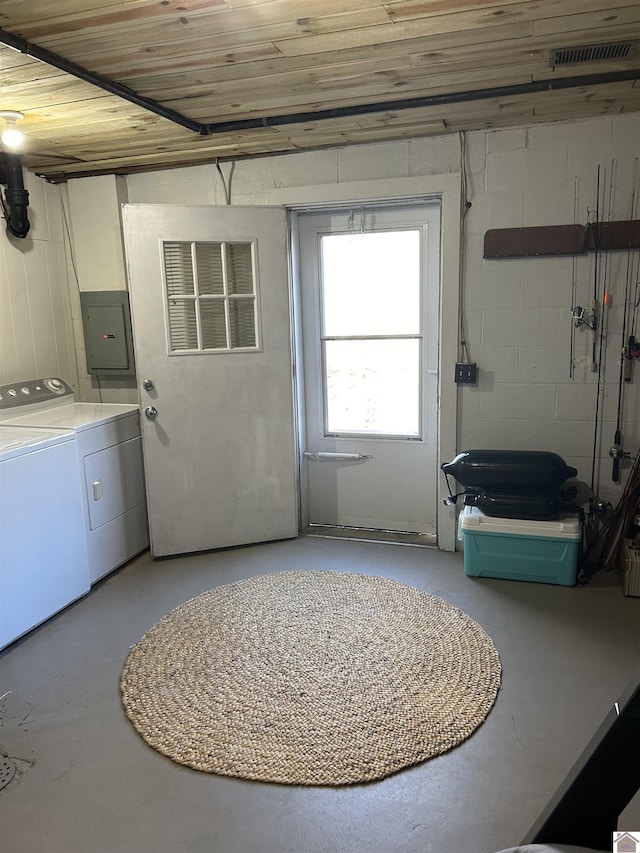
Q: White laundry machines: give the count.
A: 2